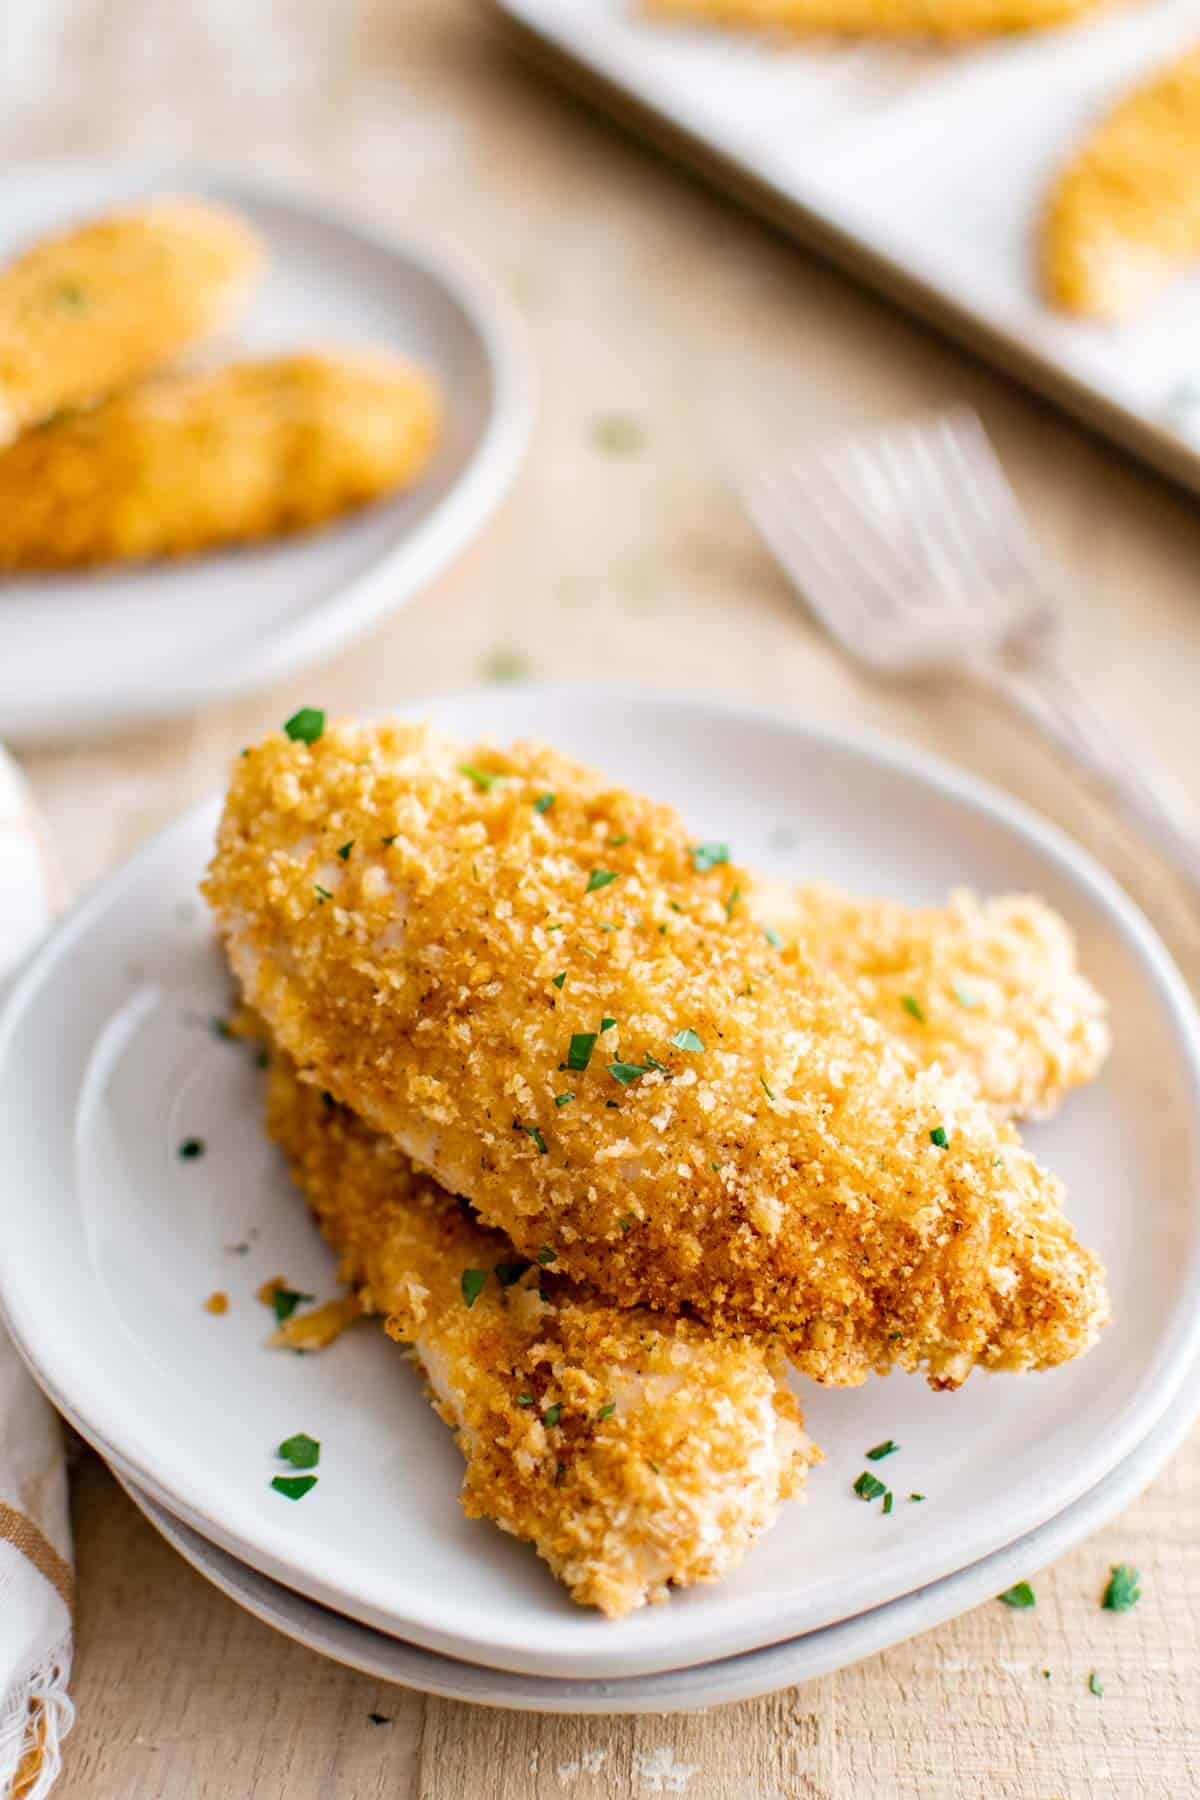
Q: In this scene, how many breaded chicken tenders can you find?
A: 7